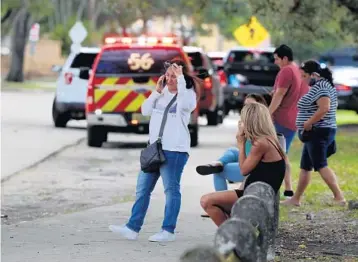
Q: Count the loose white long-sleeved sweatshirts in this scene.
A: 1